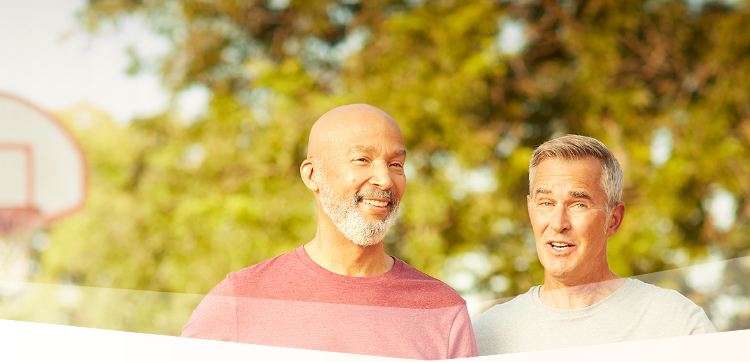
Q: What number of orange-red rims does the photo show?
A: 1